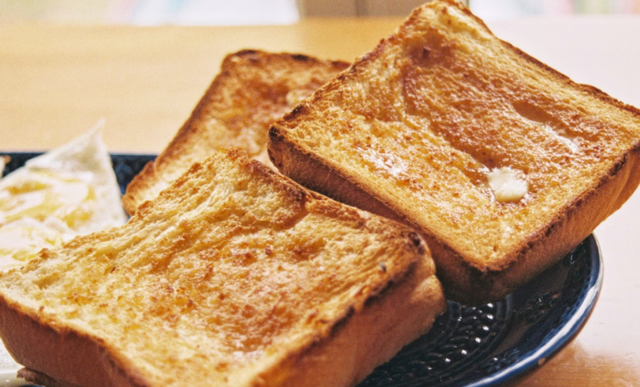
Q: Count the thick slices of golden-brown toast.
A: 3